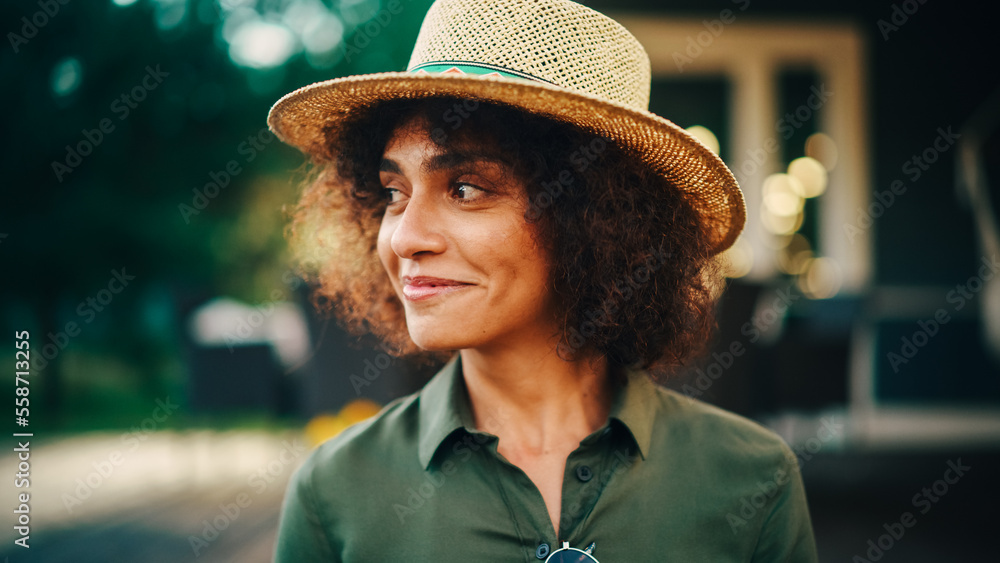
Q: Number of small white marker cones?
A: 0